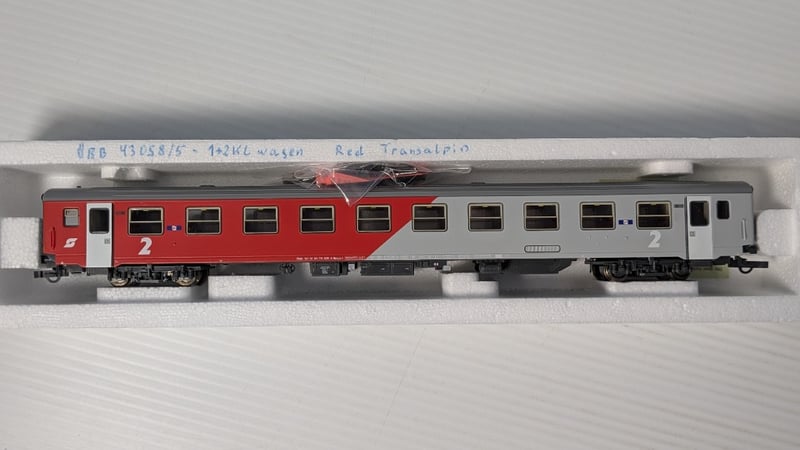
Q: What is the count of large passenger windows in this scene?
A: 10